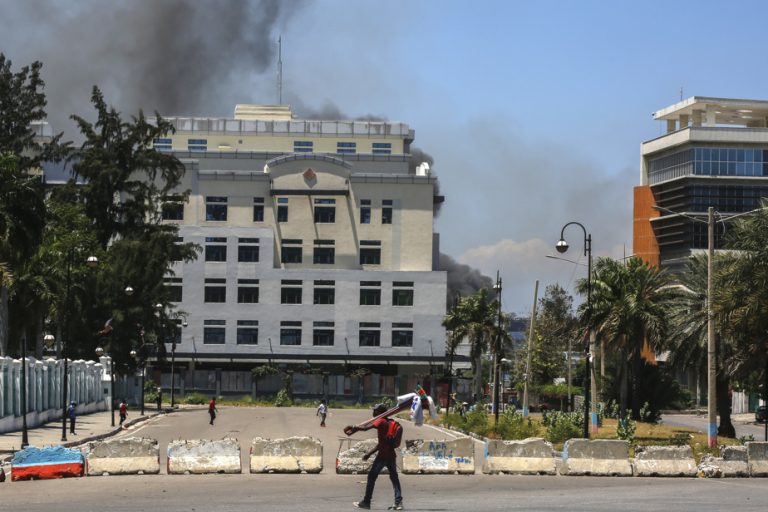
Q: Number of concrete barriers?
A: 11